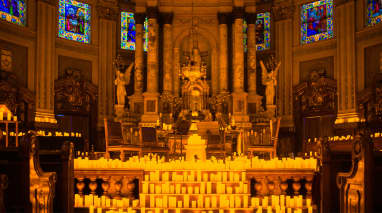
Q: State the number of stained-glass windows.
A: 6